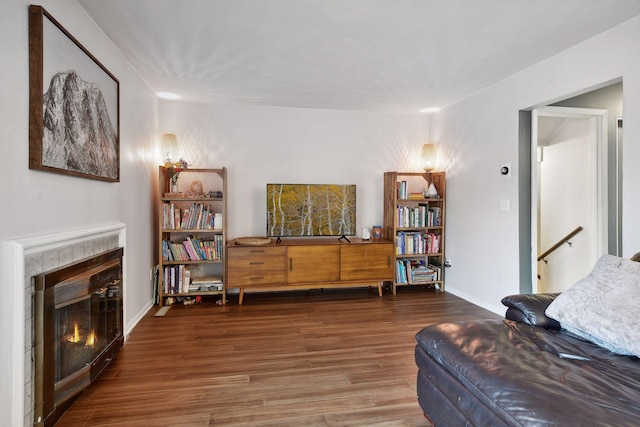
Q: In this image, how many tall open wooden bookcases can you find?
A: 2